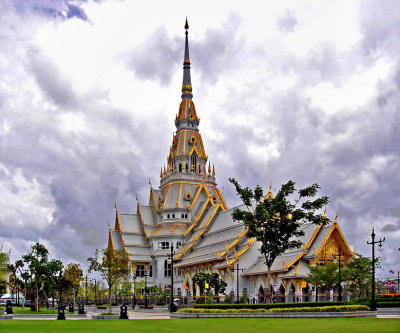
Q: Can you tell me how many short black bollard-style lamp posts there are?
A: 5